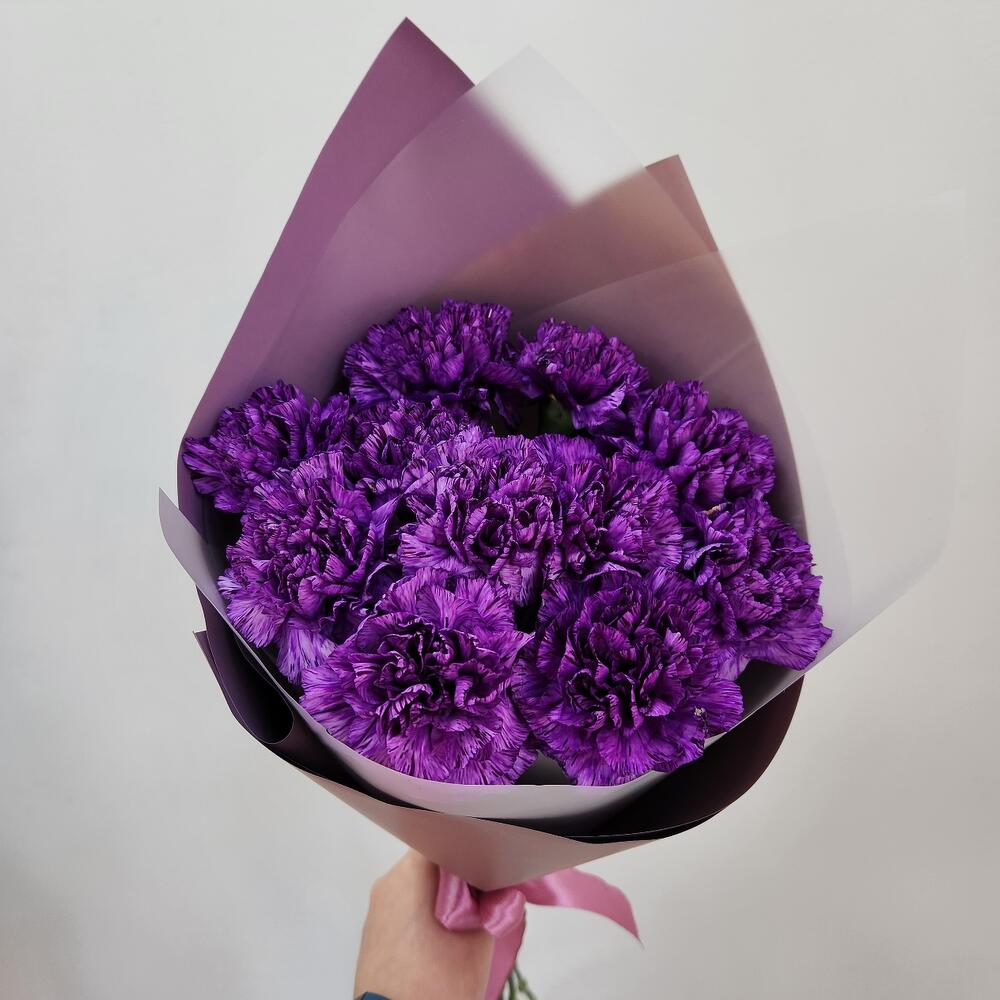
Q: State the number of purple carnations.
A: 11